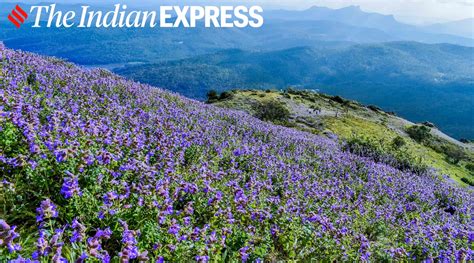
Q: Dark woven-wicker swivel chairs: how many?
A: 0